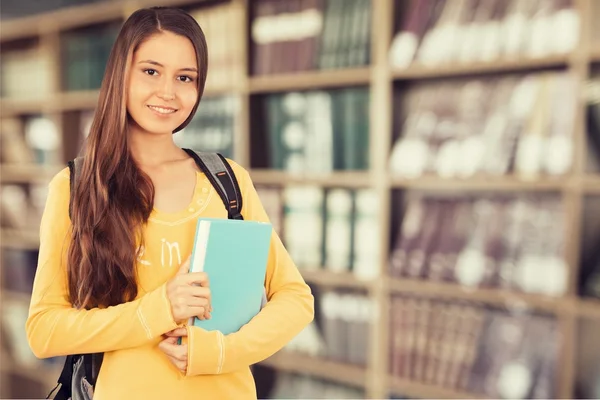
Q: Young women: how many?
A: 1